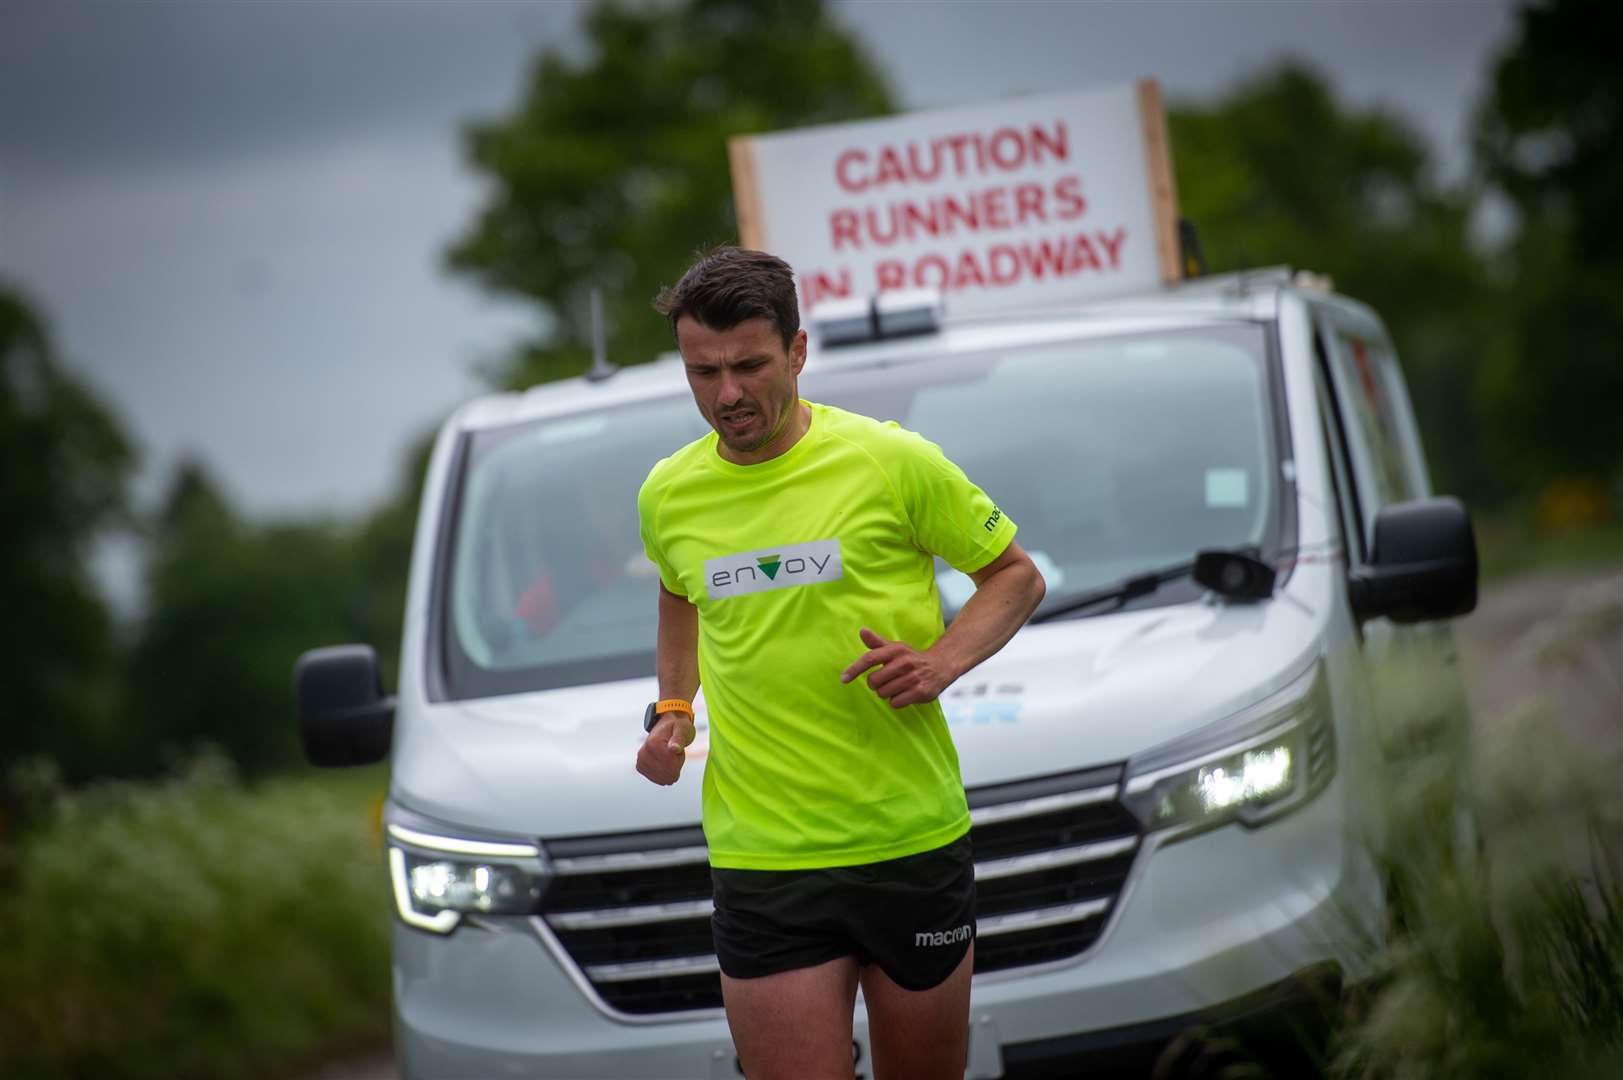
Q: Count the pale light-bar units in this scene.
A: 1